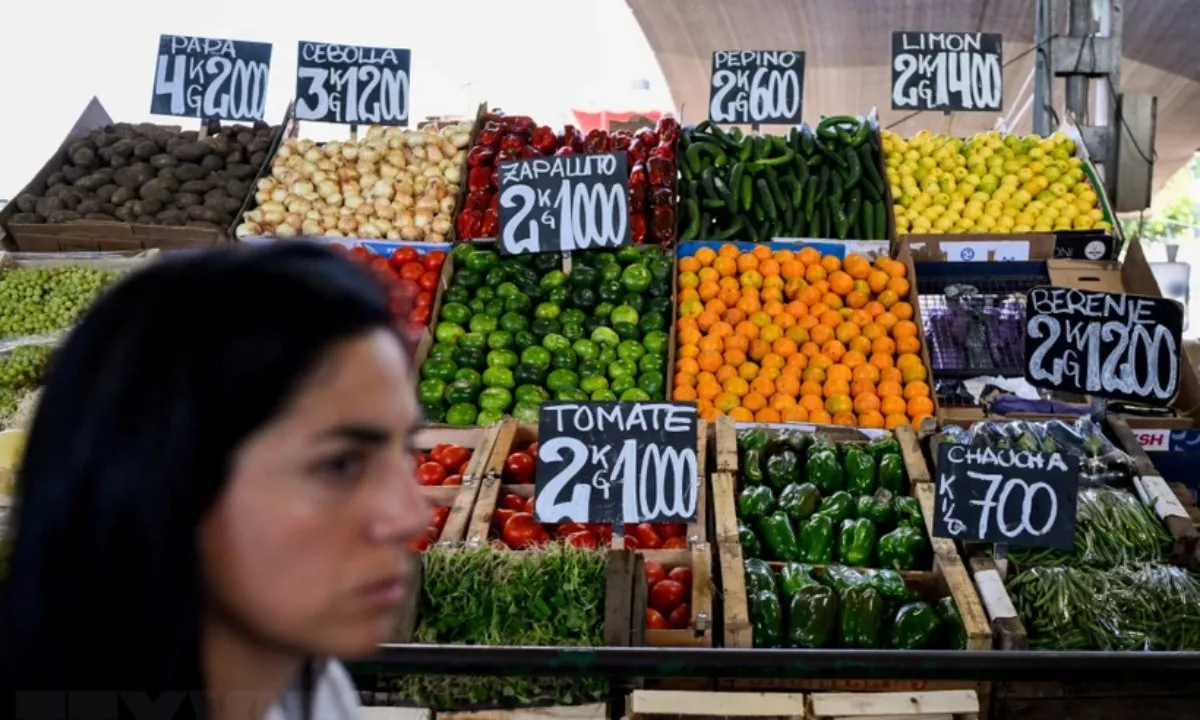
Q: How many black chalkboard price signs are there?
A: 8